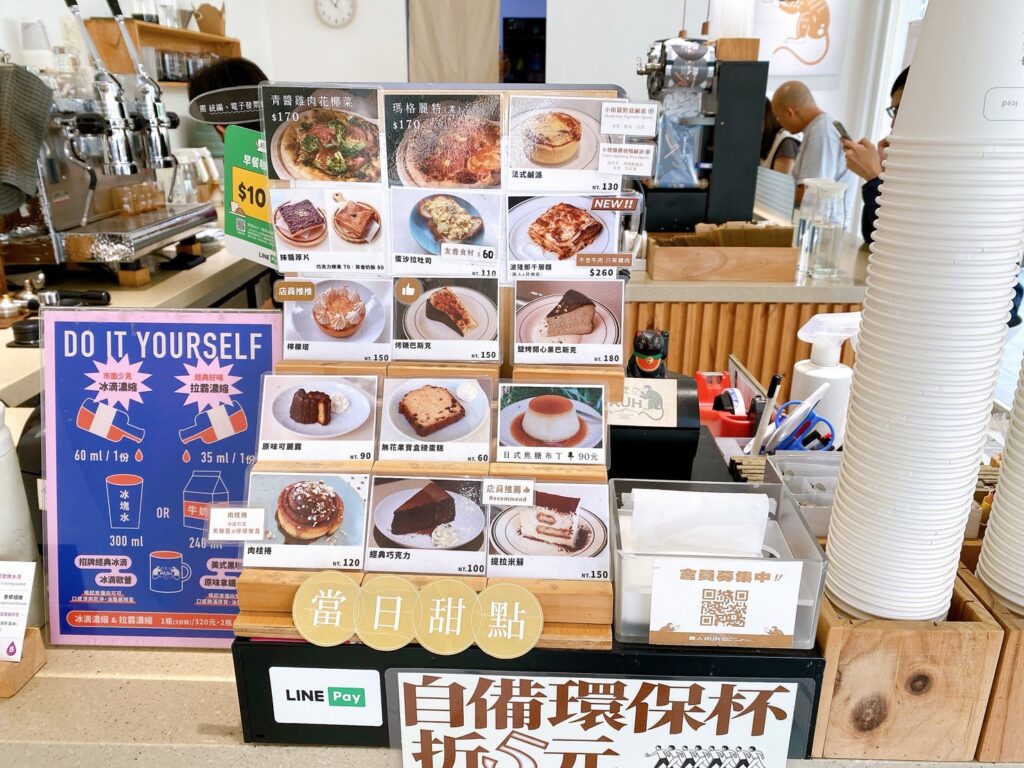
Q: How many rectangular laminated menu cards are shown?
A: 15